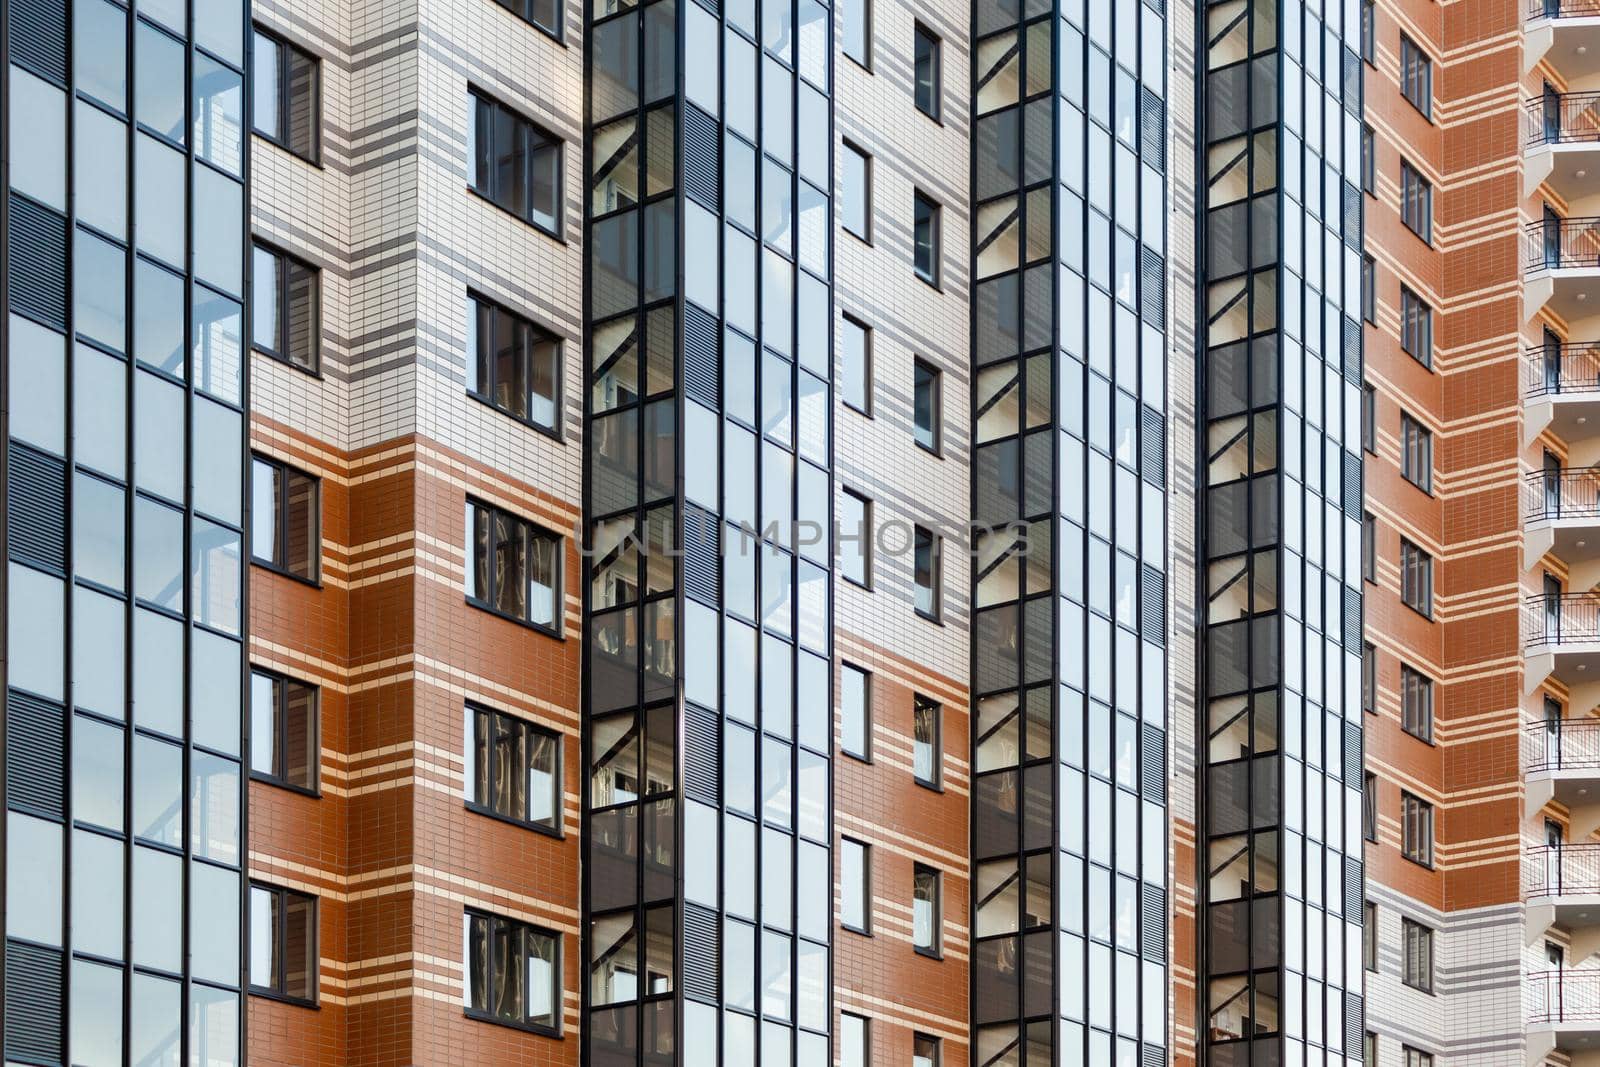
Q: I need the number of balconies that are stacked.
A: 9